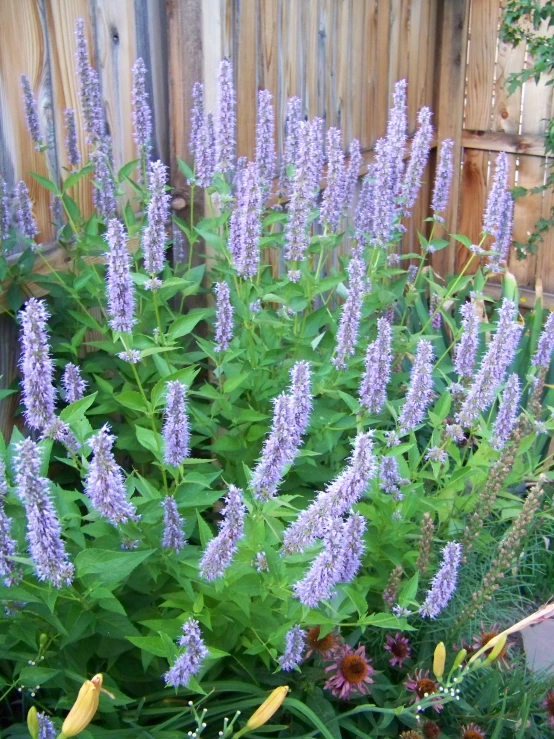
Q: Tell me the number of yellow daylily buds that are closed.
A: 3